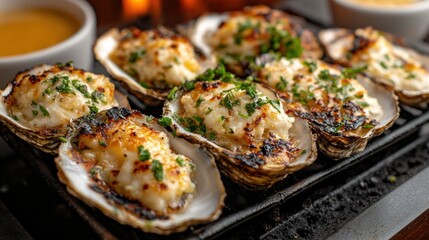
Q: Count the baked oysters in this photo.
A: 7